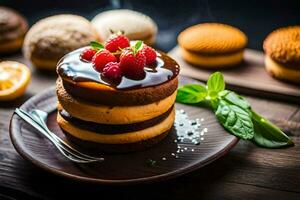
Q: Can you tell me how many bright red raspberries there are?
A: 6